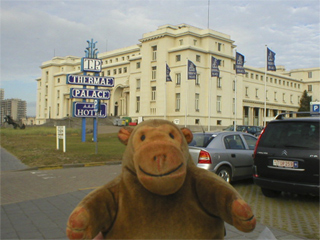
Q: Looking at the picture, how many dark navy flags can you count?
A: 5